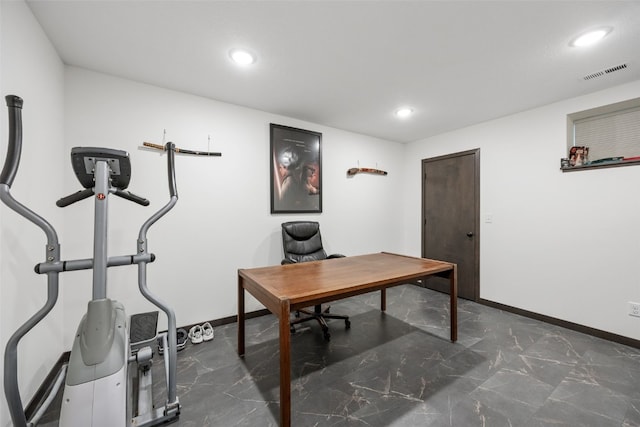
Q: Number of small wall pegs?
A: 4